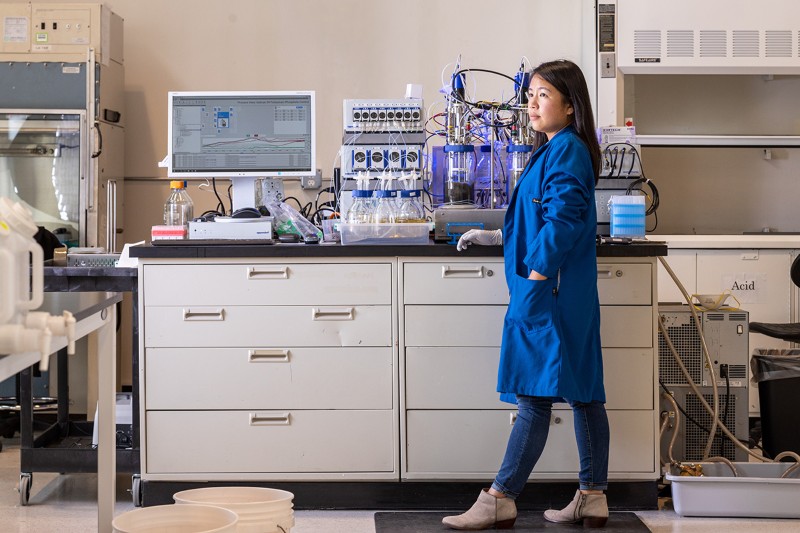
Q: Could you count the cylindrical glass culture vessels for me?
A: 2